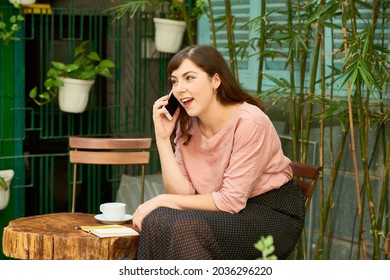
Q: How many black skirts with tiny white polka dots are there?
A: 1